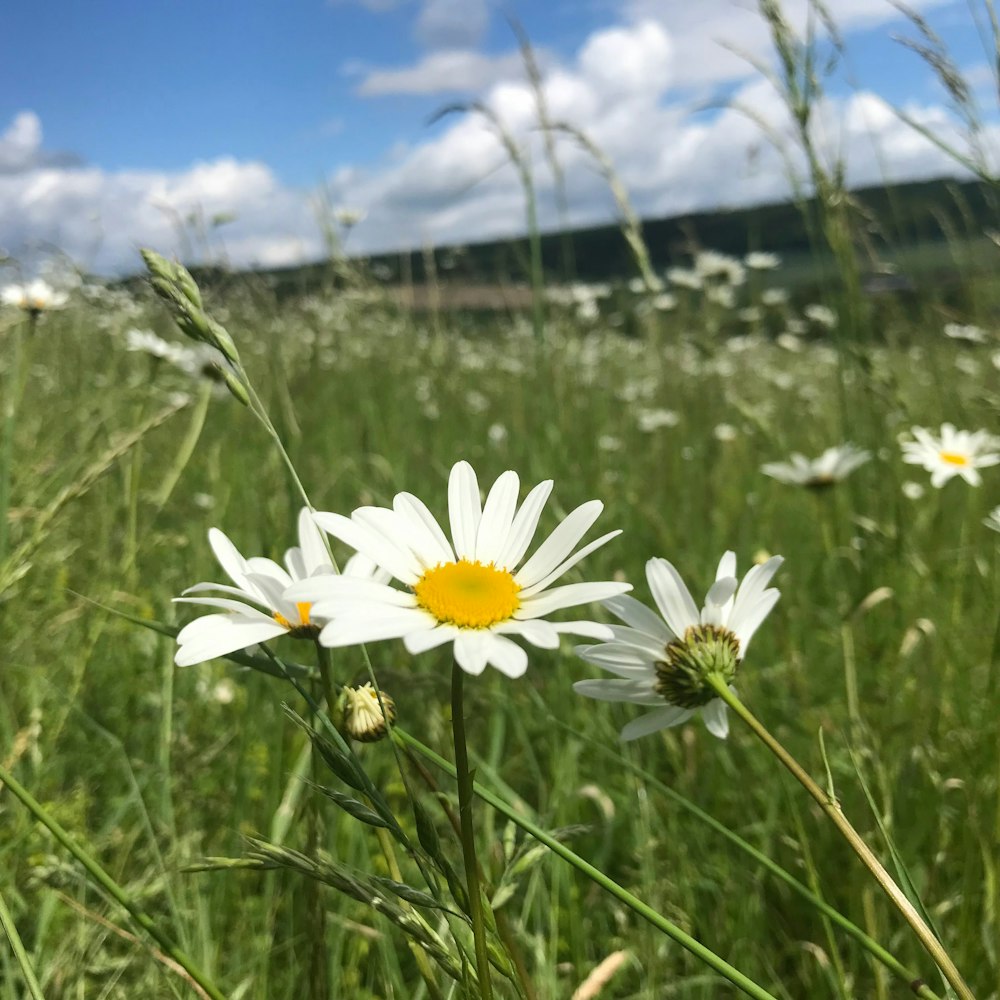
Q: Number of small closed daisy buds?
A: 1